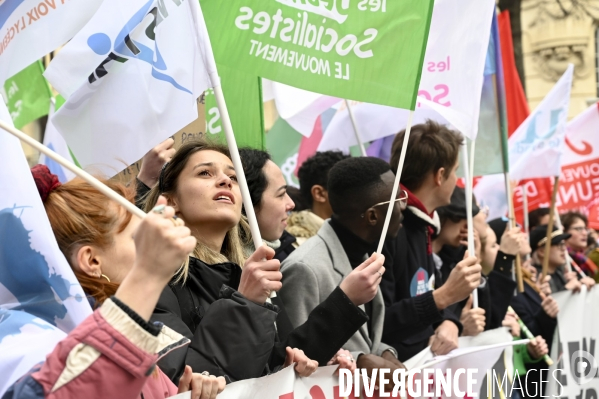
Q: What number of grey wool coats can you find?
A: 1